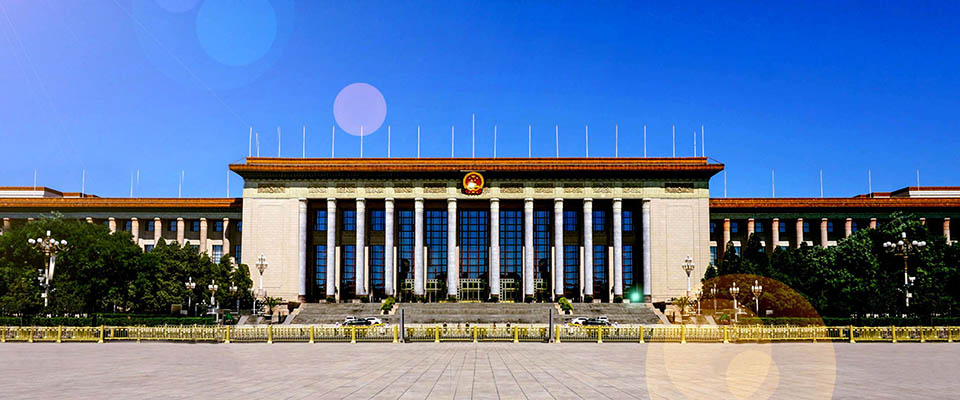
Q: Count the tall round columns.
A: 12